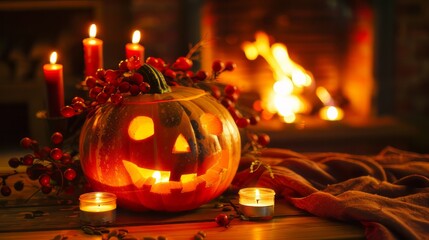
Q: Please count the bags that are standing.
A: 0